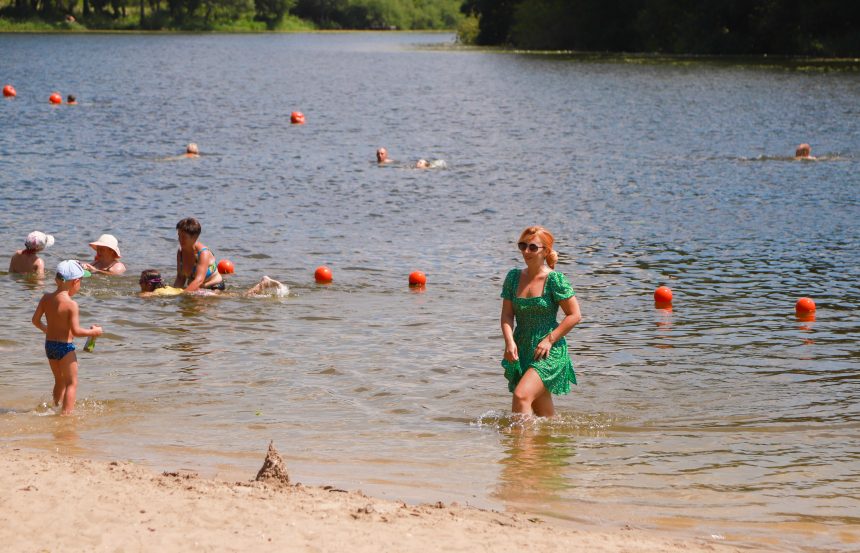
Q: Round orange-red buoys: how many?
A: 8